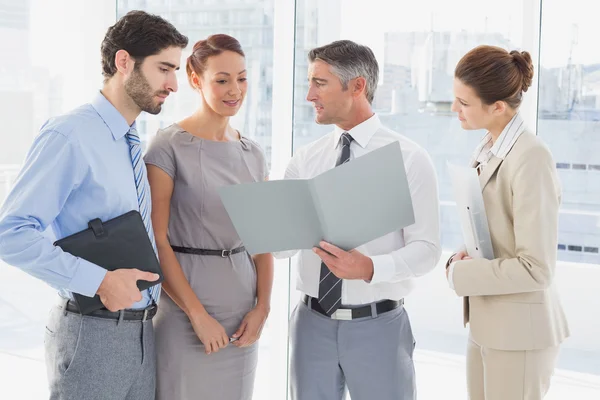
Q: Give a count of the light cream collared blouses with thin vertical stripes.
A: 1